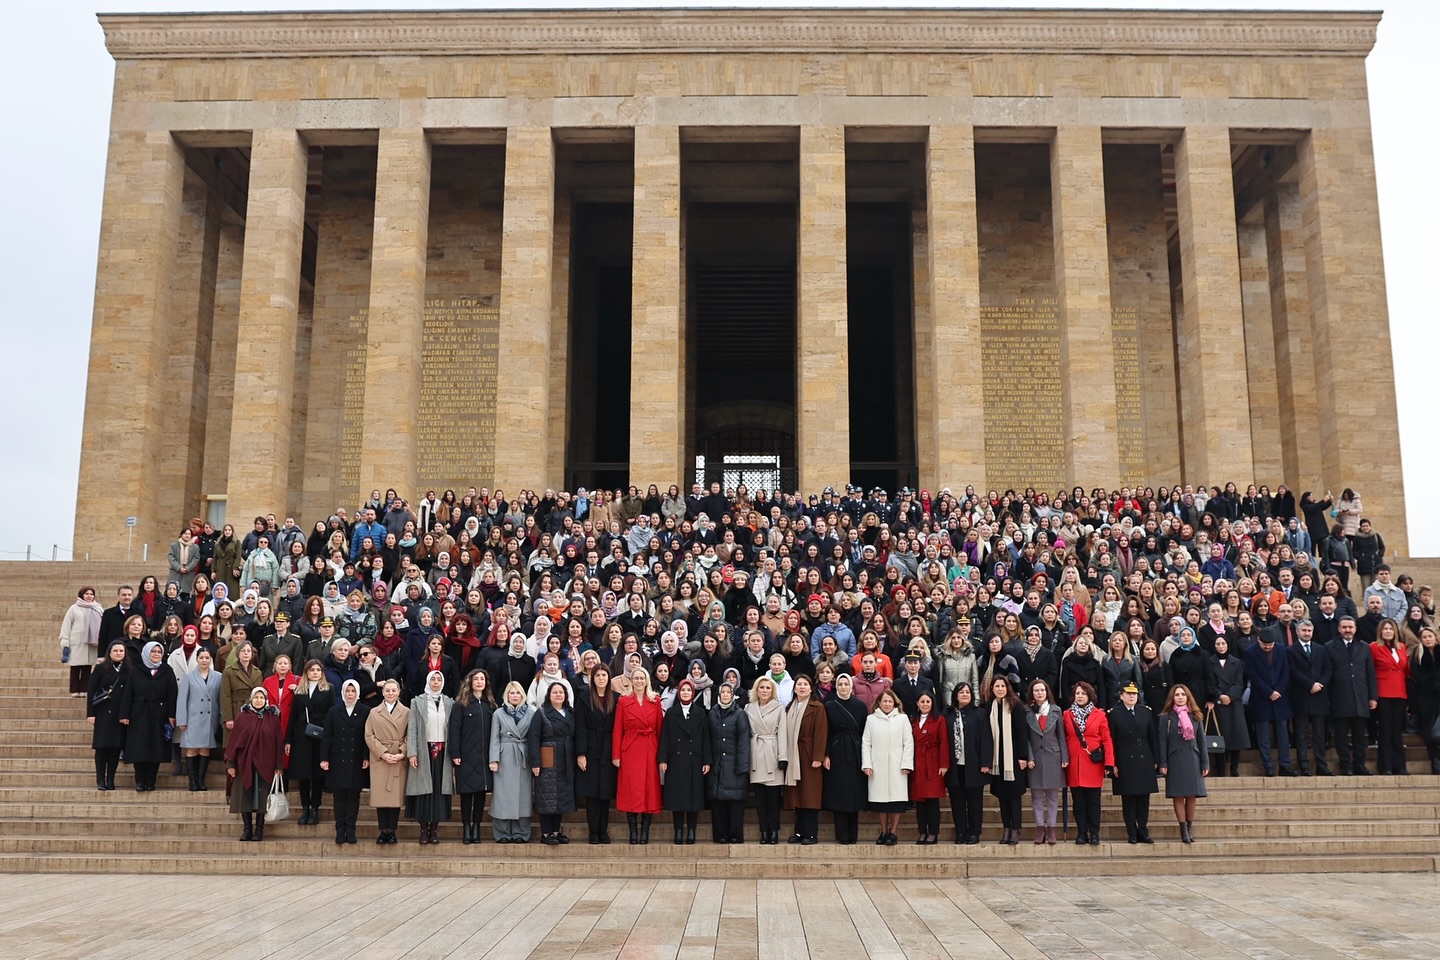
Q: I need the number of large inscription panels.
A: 2